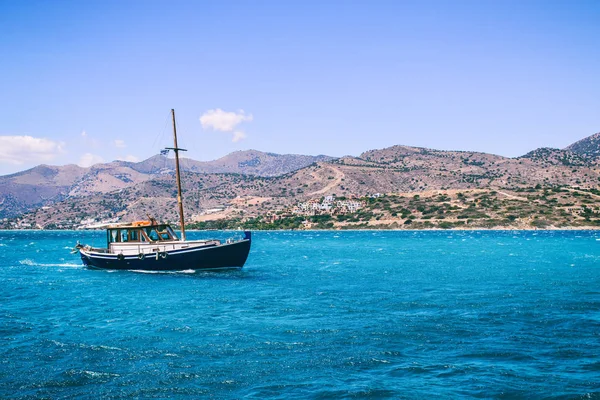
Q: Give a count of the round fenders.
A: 3